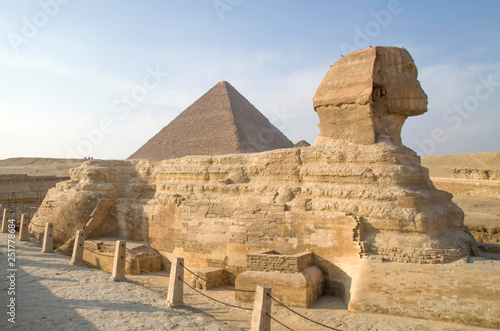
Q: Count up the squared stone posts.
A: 7